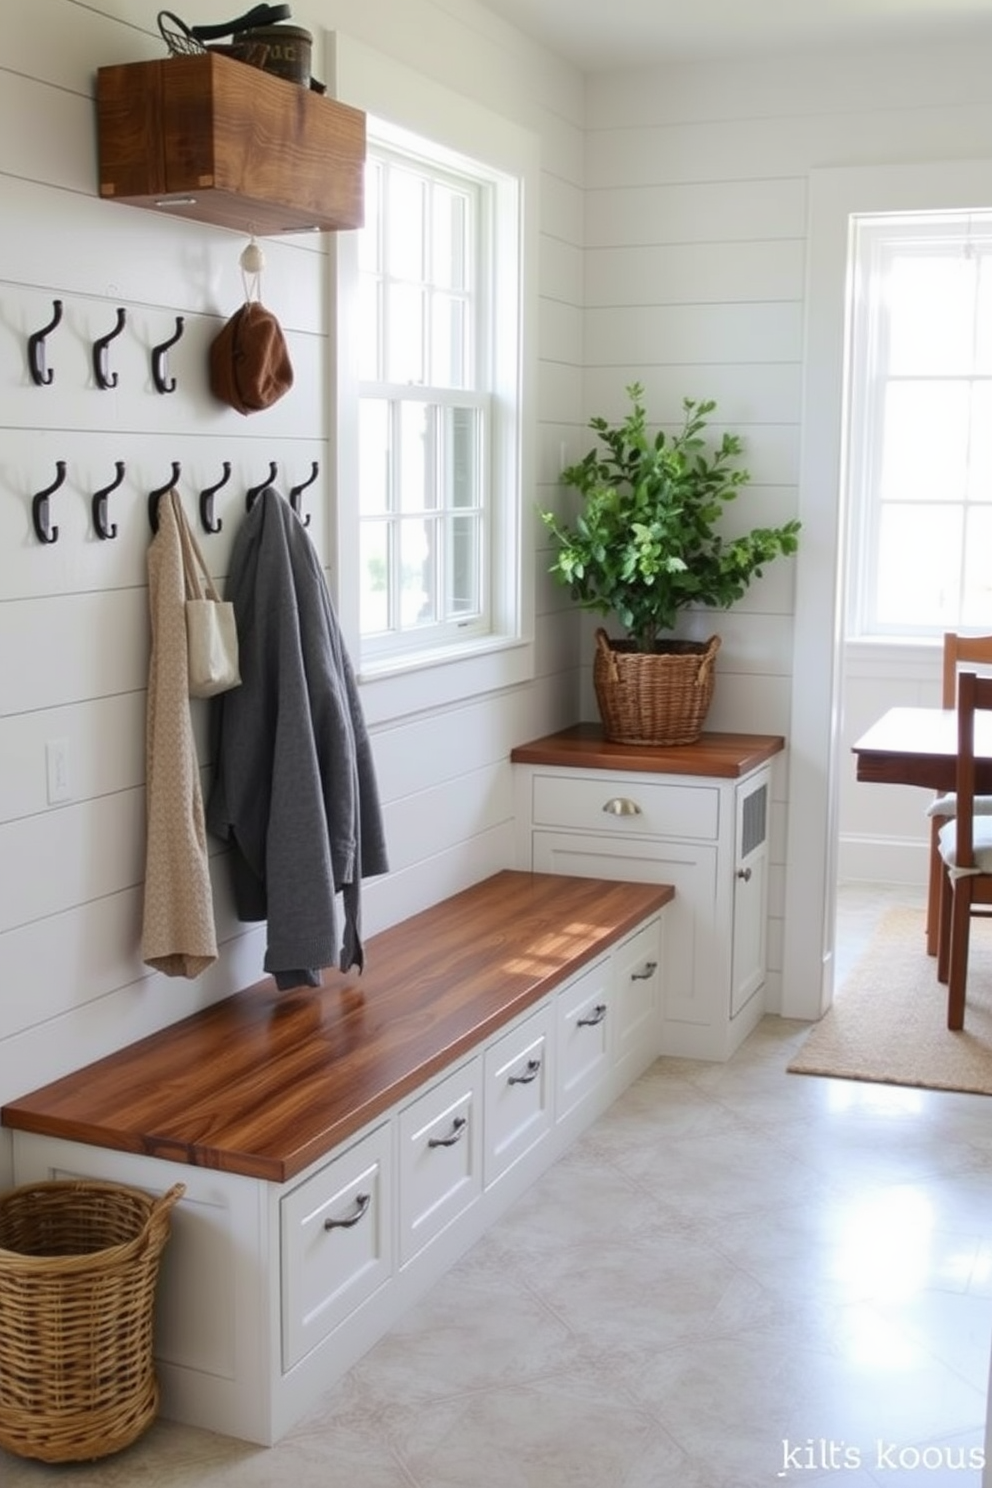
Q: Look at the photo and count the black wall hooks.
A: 9